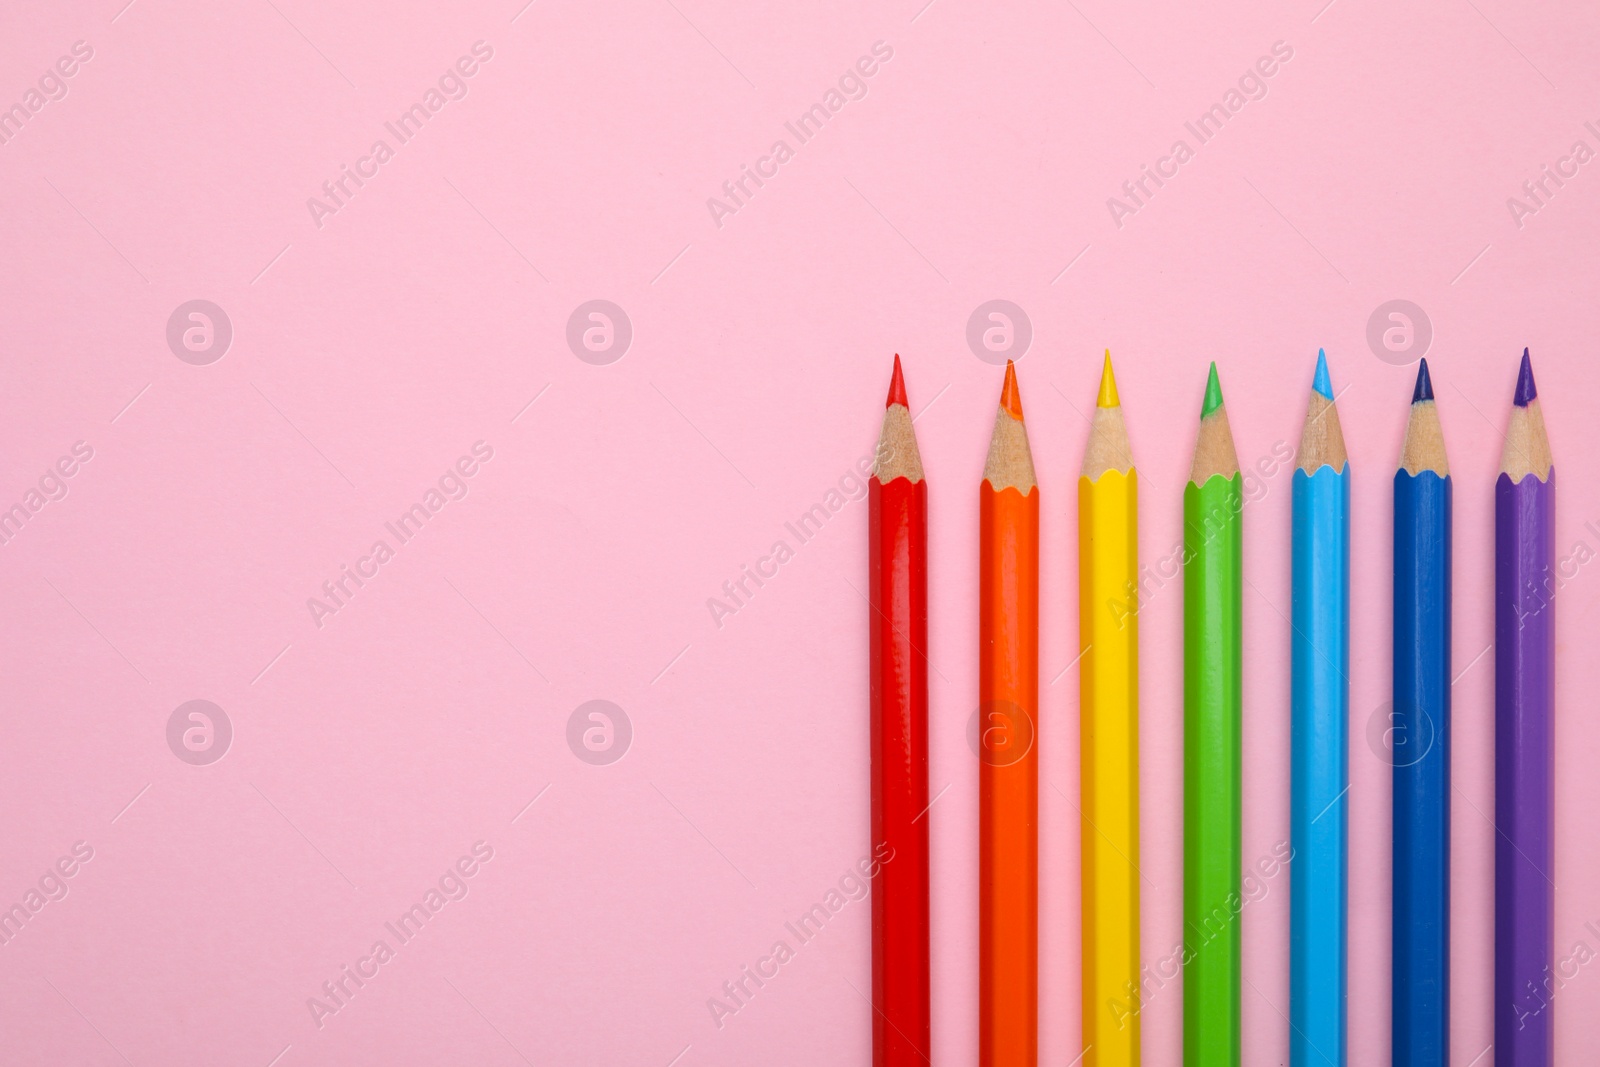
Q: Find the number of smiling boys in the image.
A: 0